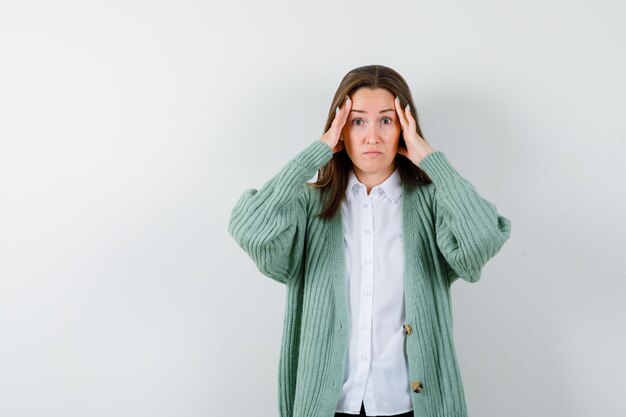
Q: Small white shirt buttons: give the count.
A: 6